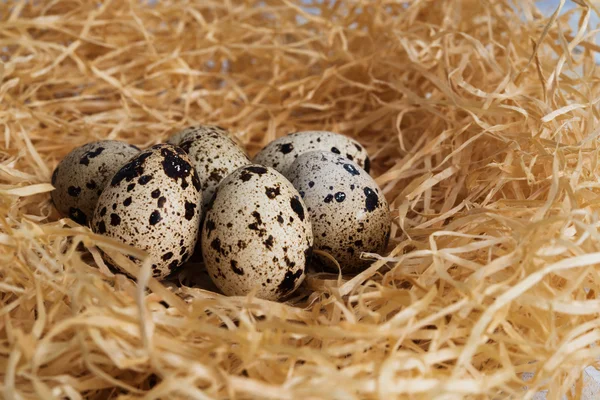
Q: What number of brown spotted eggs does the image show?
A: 6